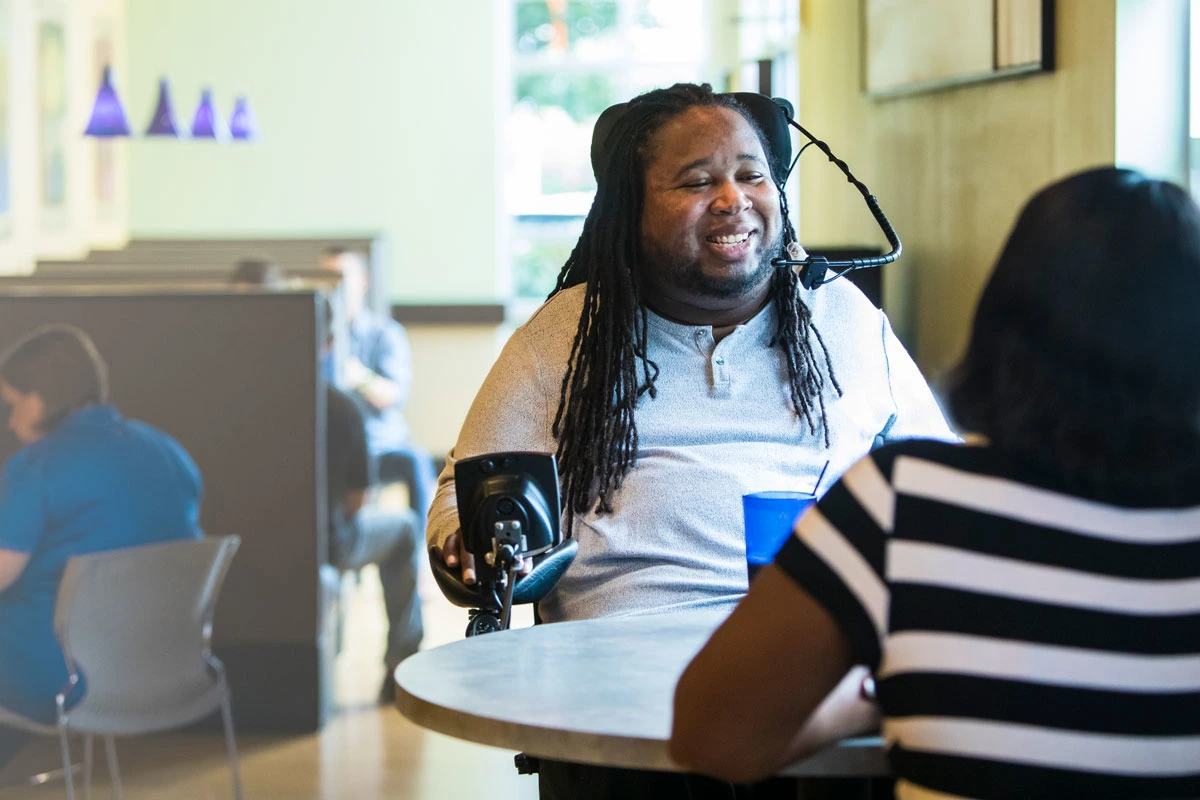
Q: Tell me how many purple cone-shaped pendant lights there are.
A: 4